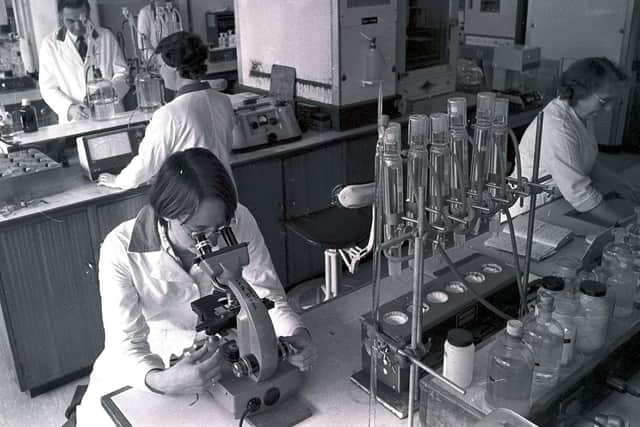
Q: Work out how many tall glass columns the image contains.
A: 6